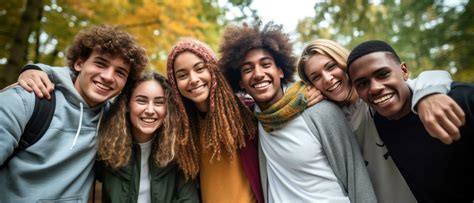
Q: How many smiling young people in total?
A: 6